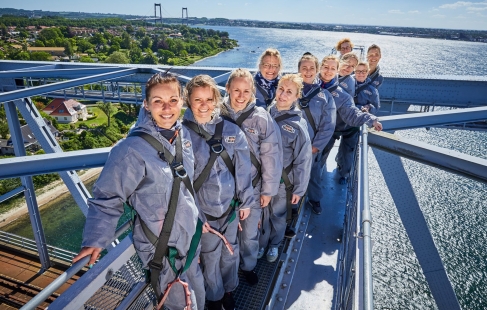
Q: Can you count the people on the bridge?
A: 11